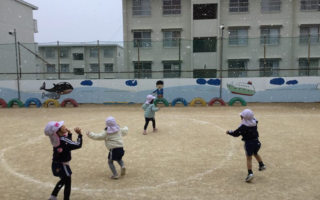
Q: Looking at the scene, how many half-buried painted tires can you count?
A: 10